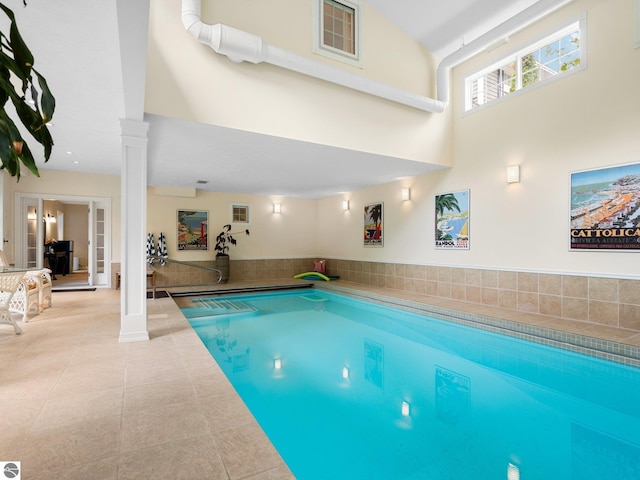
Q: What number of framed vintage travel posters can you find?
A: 4